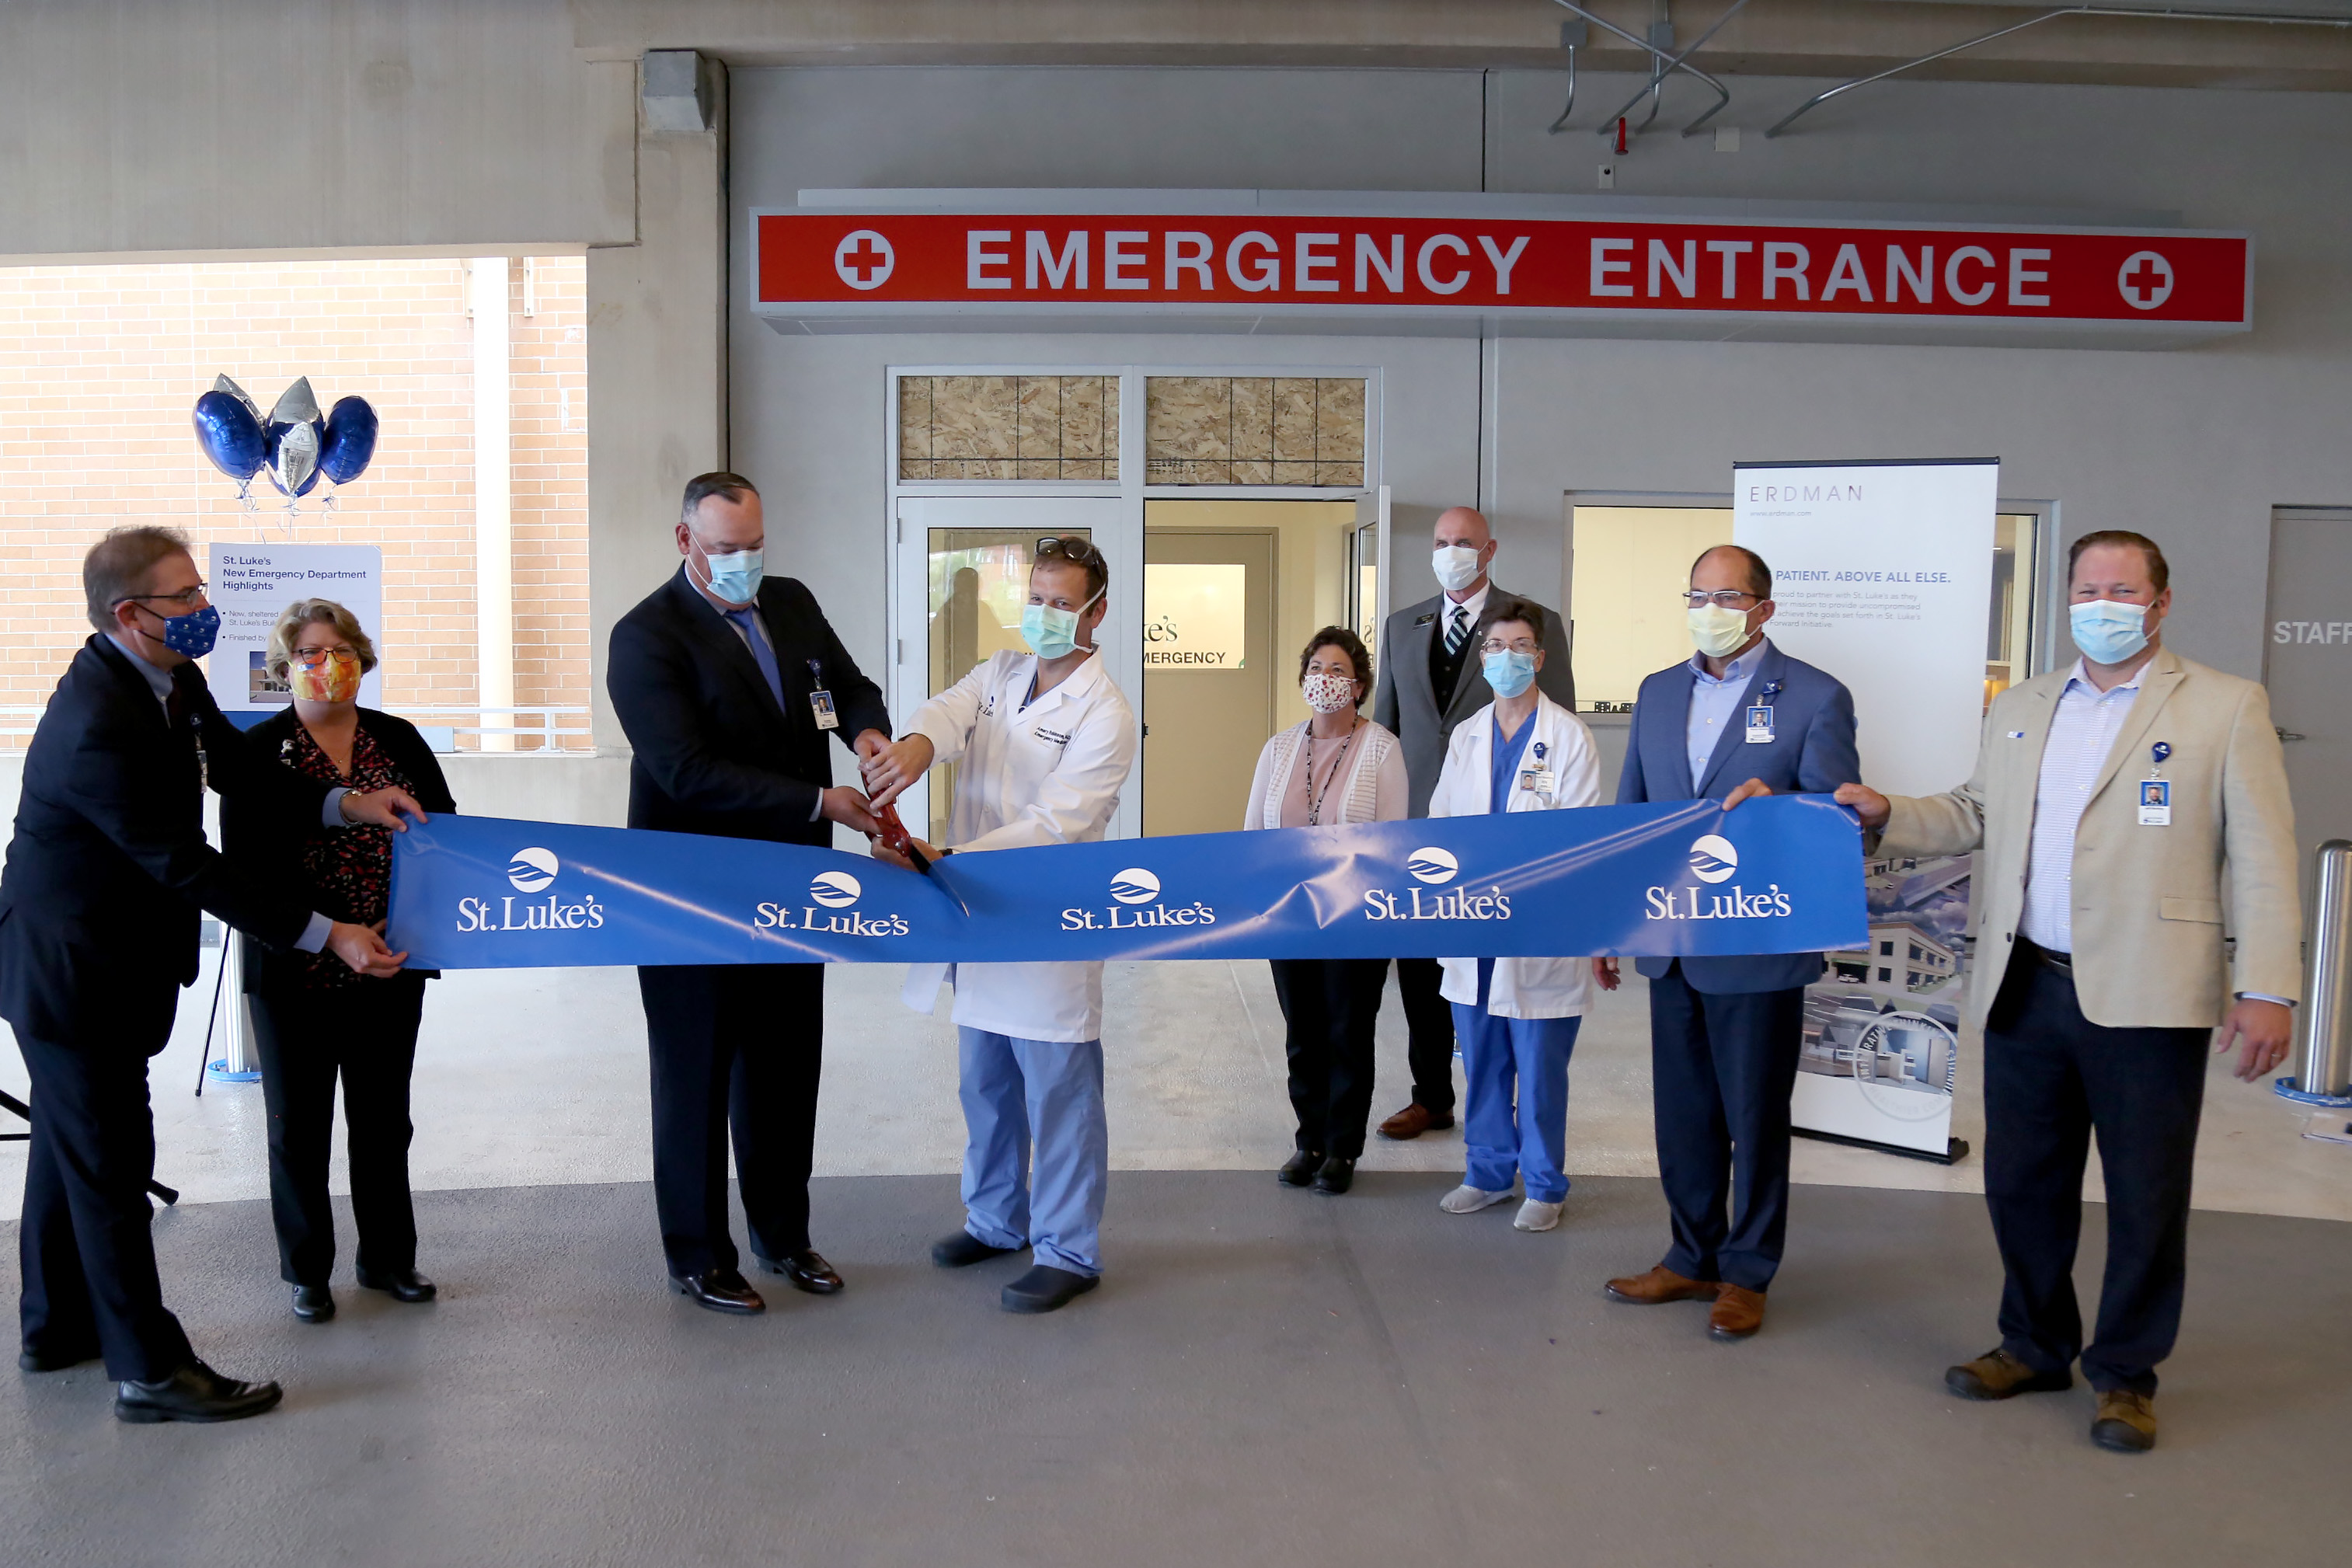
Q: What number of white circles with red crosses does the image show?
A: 2